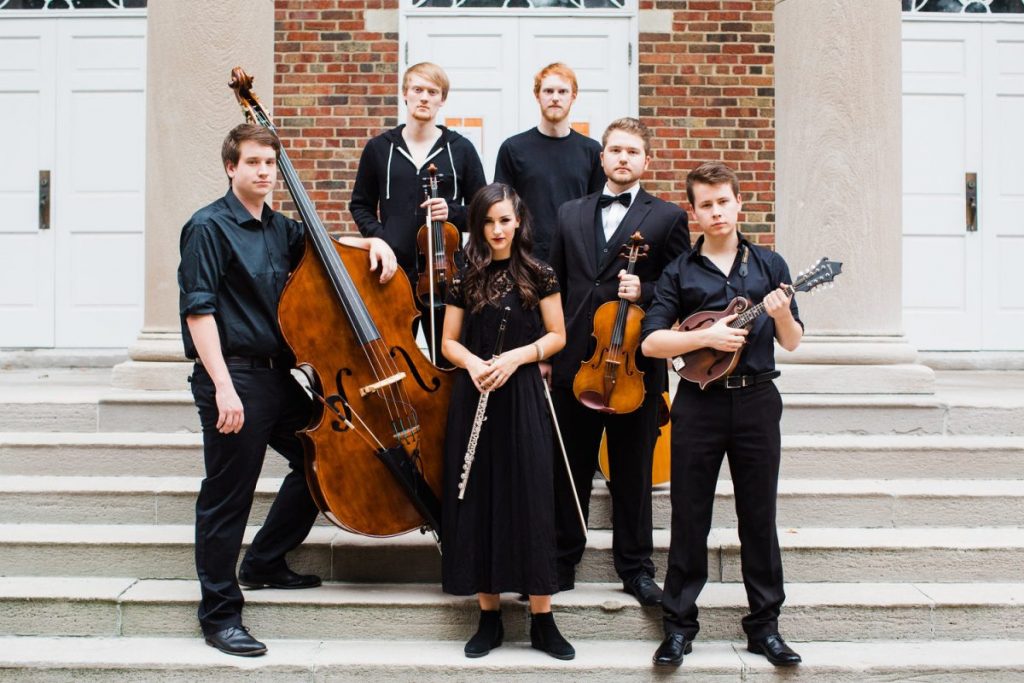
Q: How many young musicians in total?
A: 6